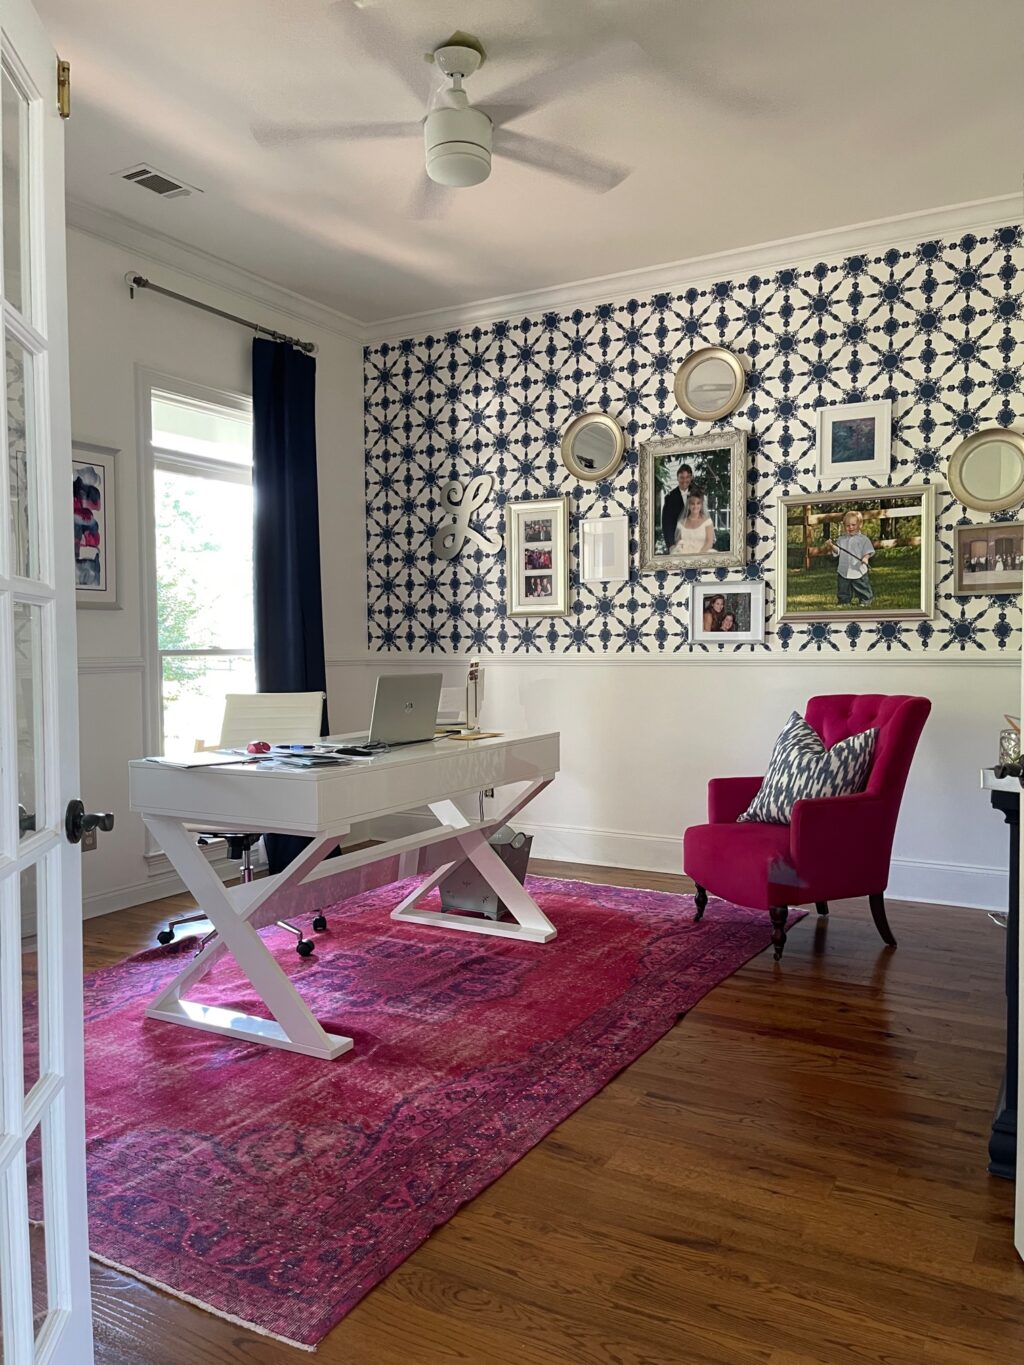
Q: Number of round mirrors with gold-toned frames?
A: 3